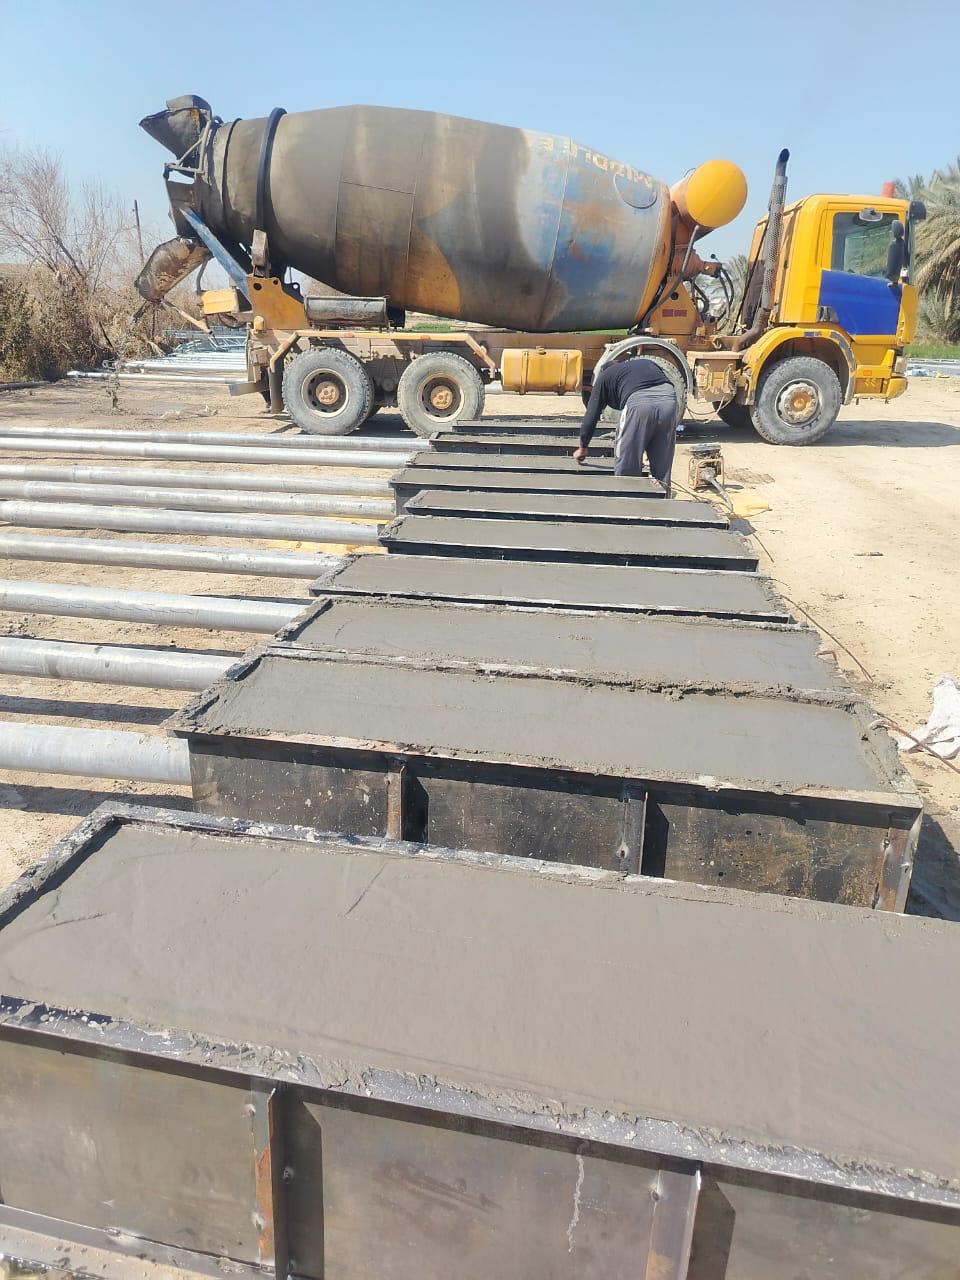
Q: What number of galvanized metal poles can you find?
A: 9